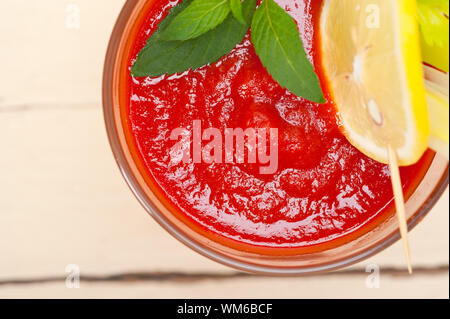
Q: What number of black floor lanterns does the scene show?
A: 0